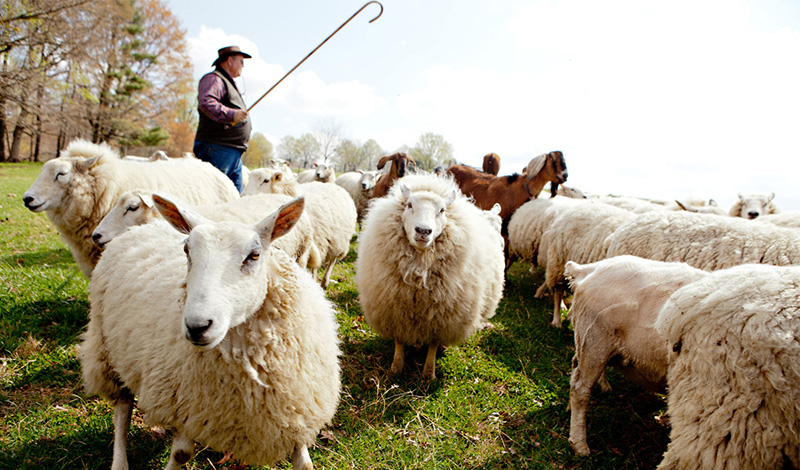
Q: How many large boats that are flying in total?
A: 0